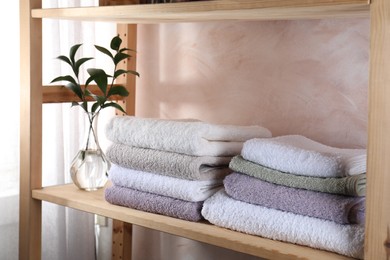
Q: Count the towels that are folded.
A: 8